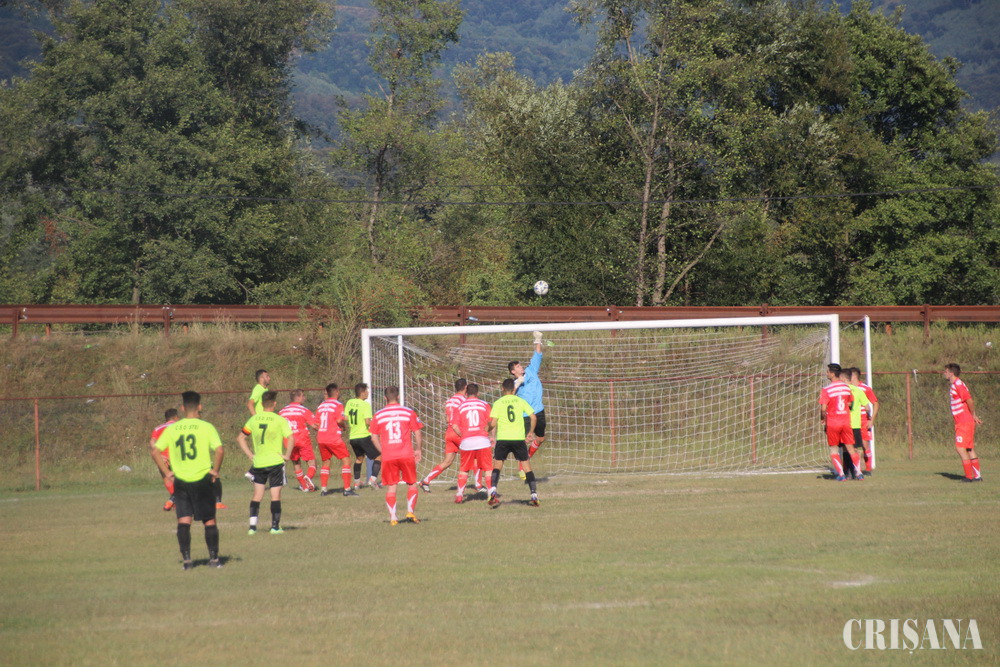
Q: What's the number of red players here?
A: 9